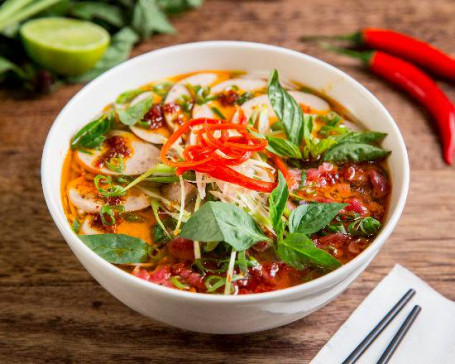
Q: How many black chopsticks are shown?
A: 2